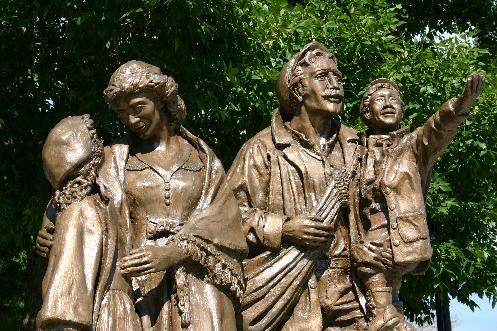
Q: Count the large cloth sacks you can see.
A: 1